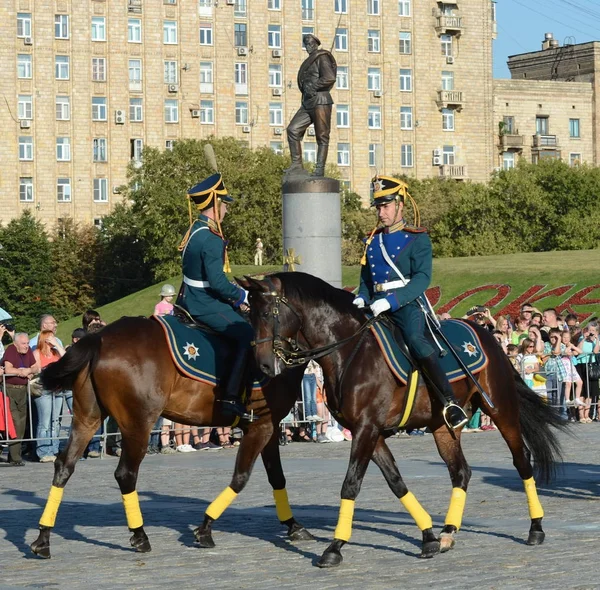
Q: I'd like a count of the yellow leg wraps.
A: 8